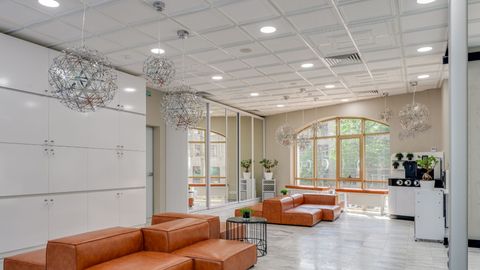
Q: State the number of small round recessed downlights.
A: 12